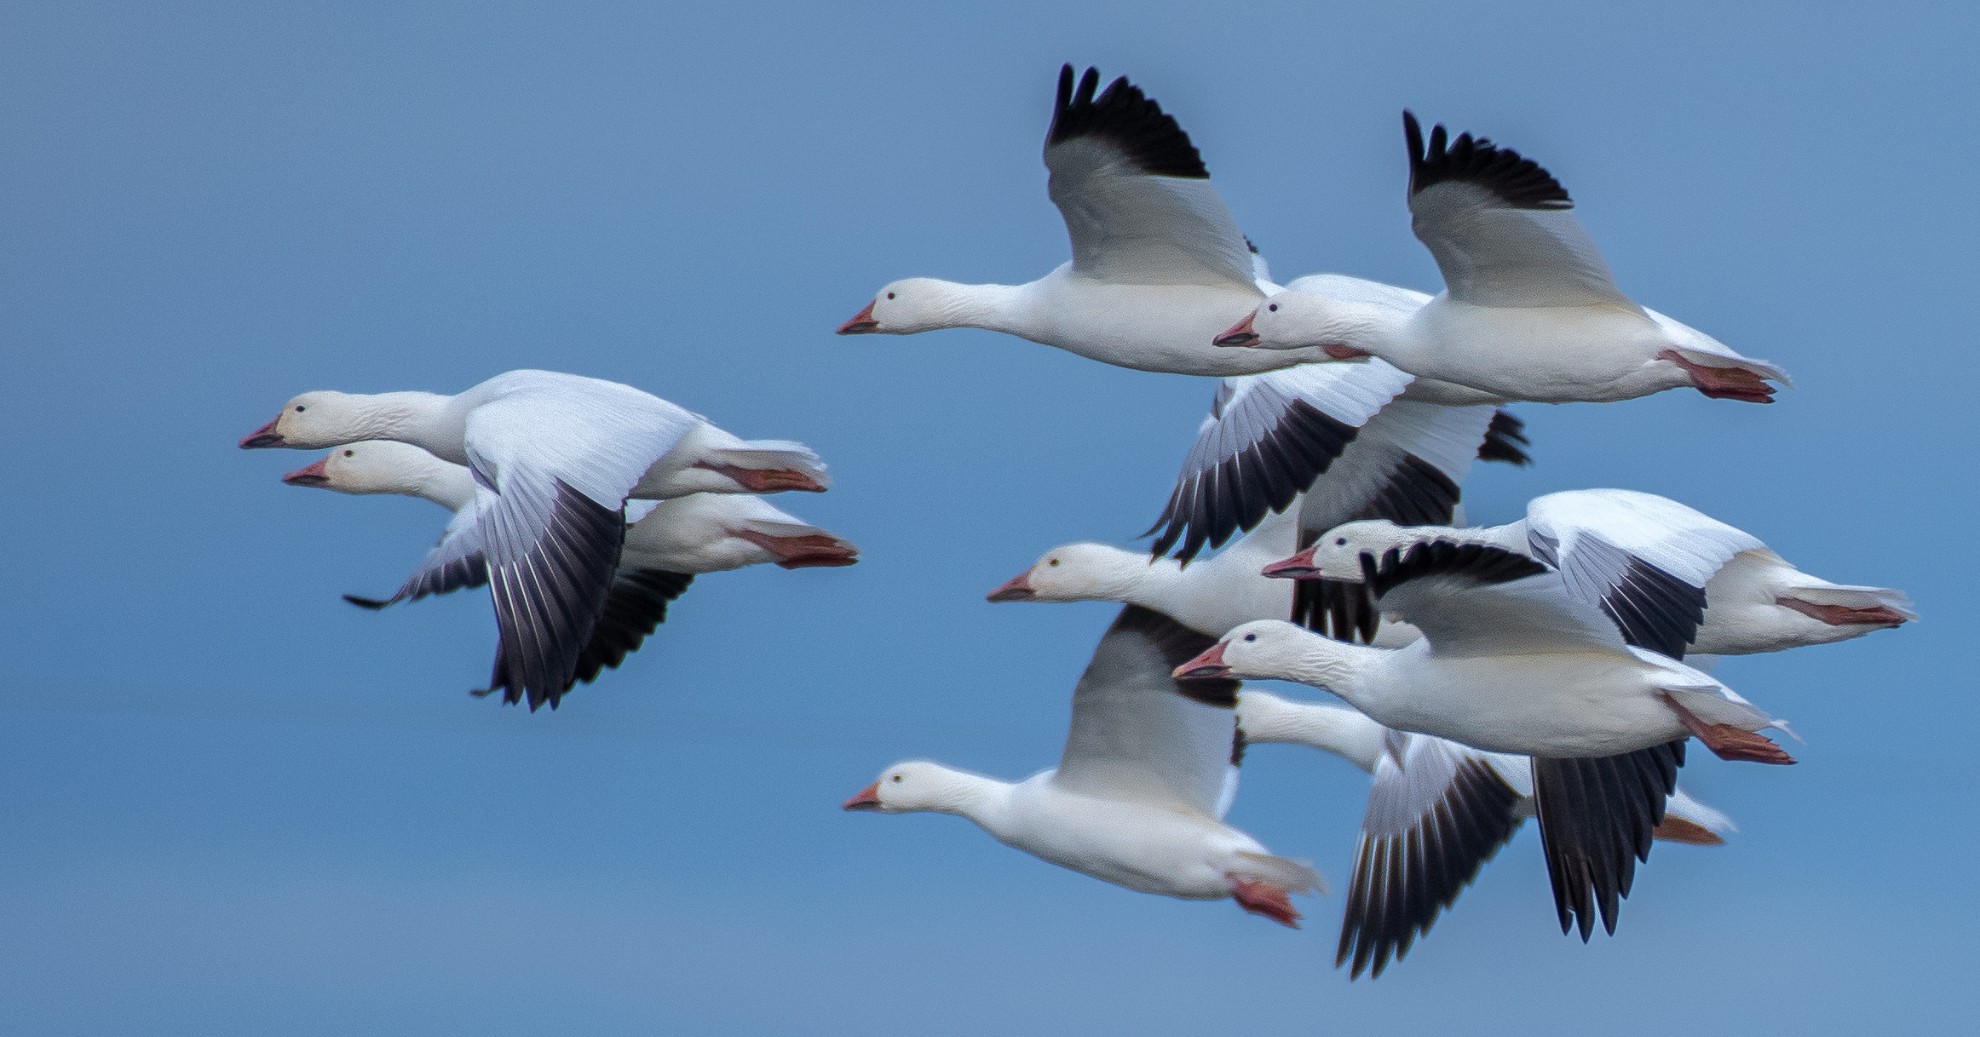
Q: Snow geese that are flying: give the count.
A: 10